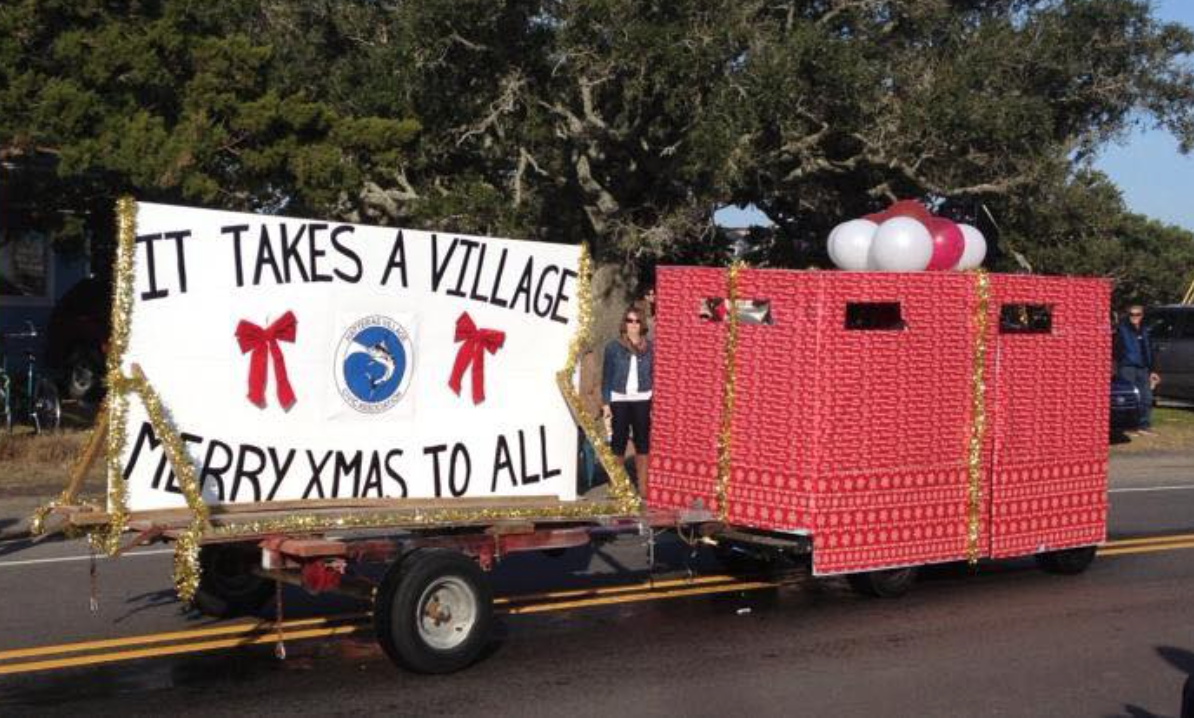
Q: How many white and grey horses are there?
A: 0